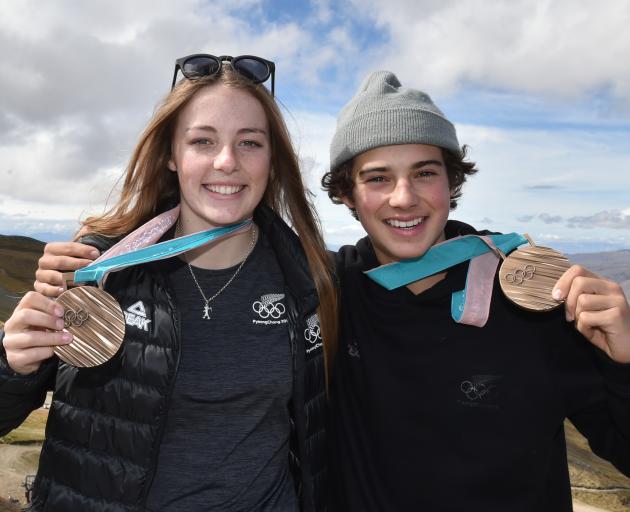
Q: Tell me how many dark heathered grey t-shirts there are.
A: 1